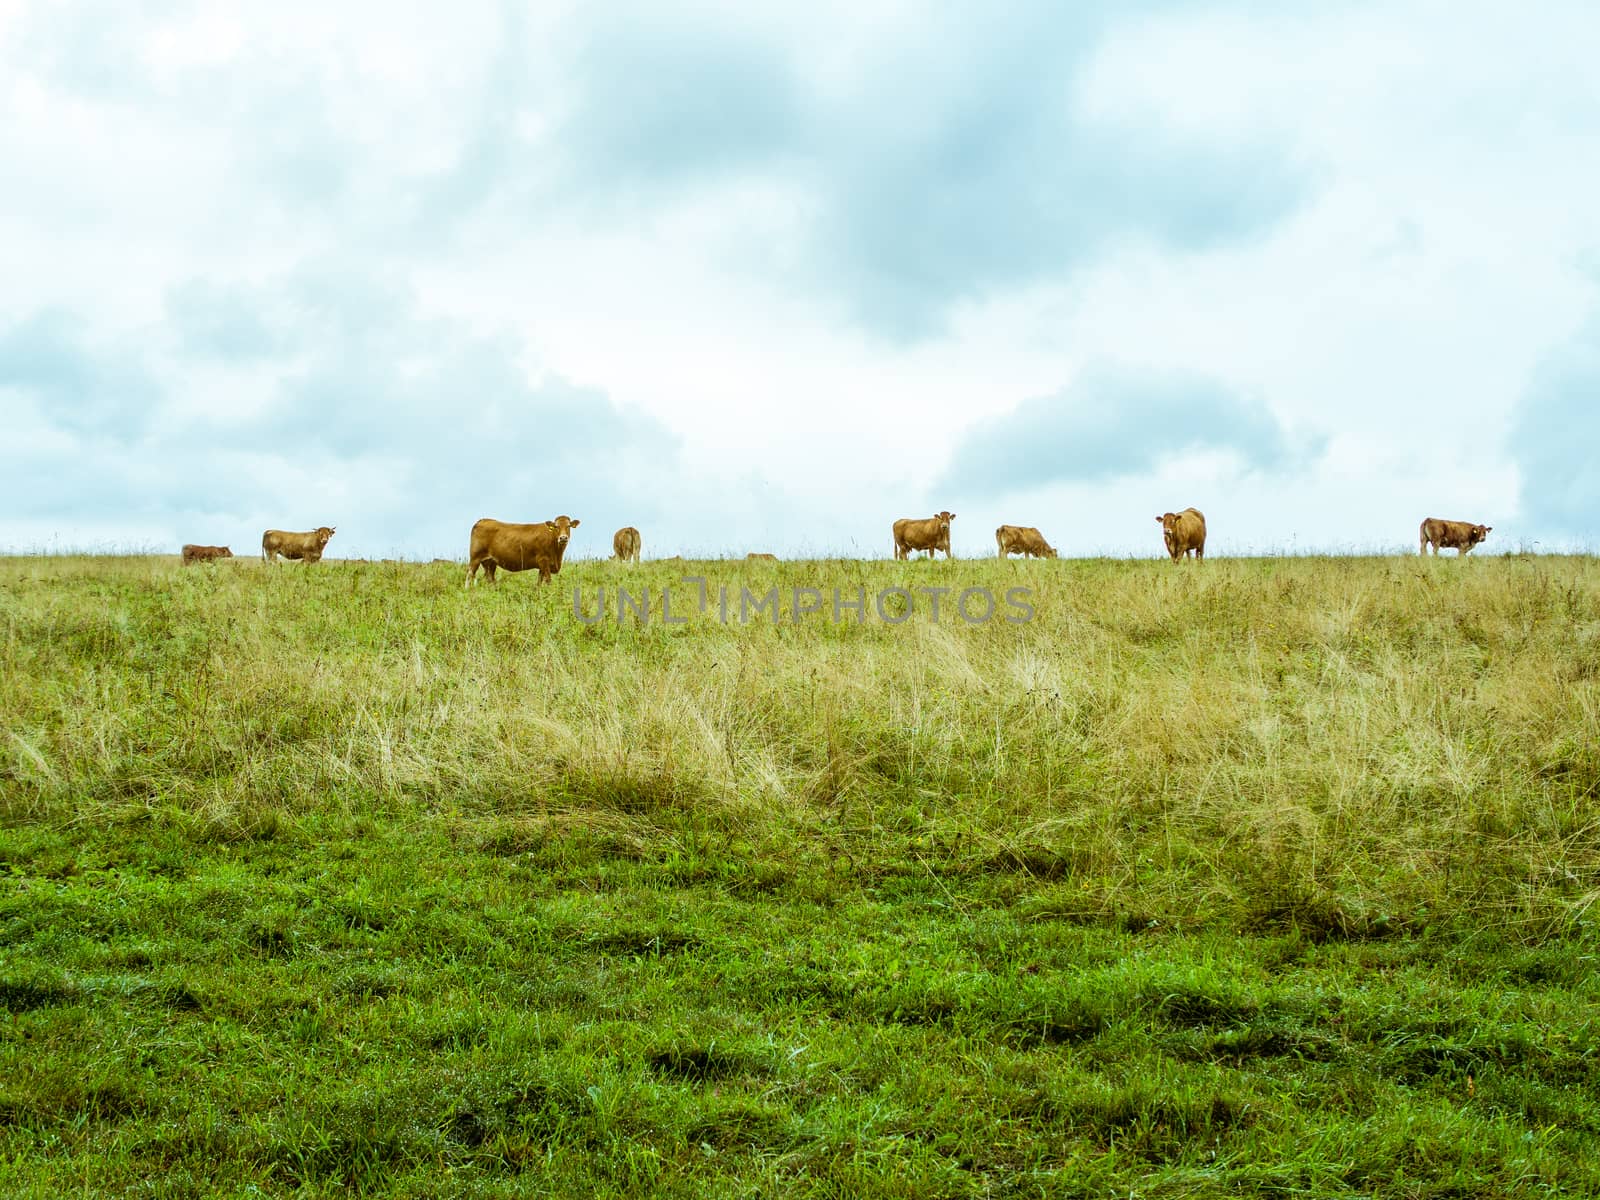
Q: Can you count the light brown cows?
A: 8